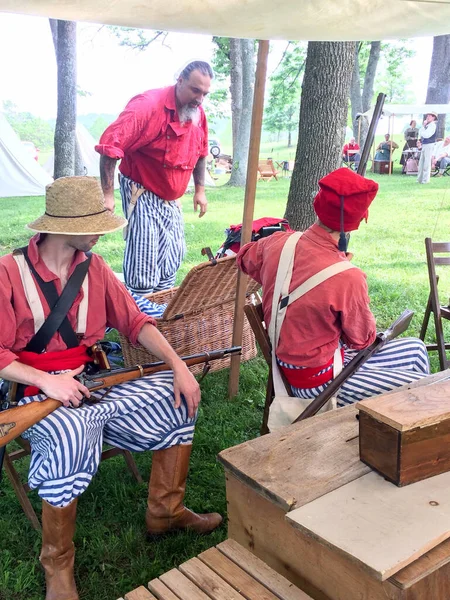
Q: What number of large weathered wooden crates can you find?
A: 1